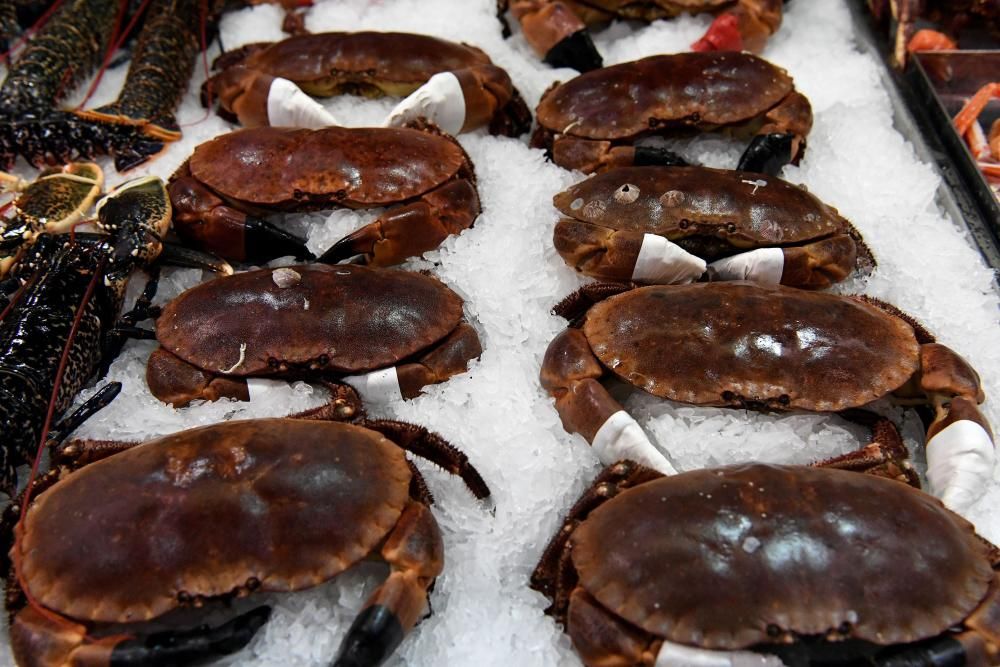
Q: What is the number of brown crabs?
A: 9